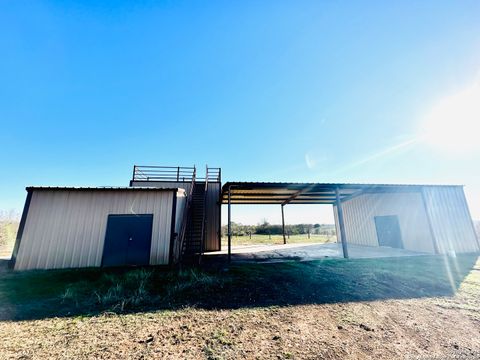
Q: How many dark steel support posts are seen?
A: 3